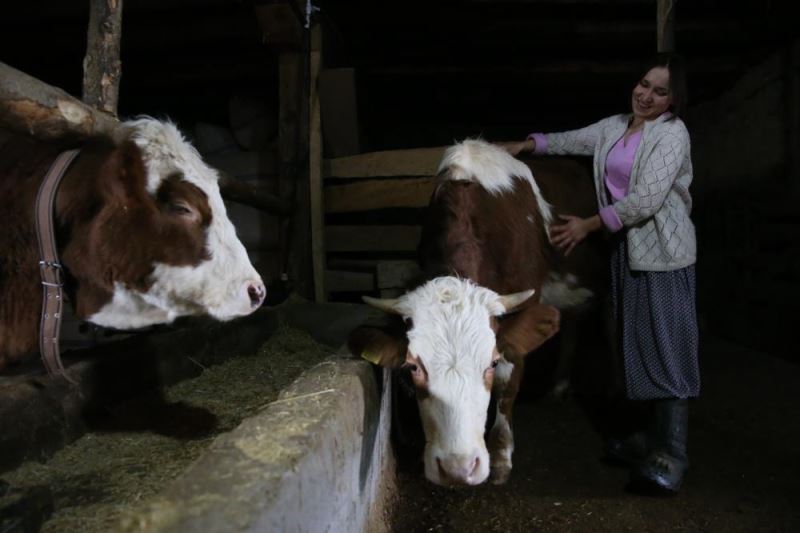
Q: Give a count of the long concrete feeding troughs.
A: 1